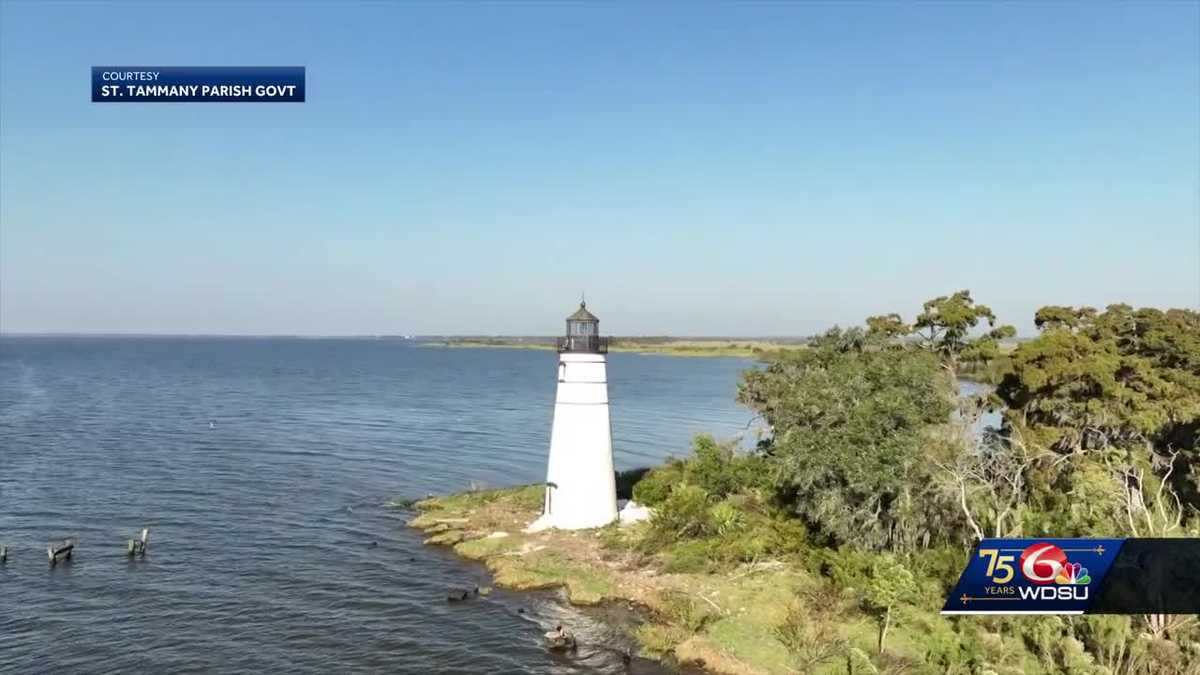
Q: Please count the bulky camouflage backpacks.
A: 0